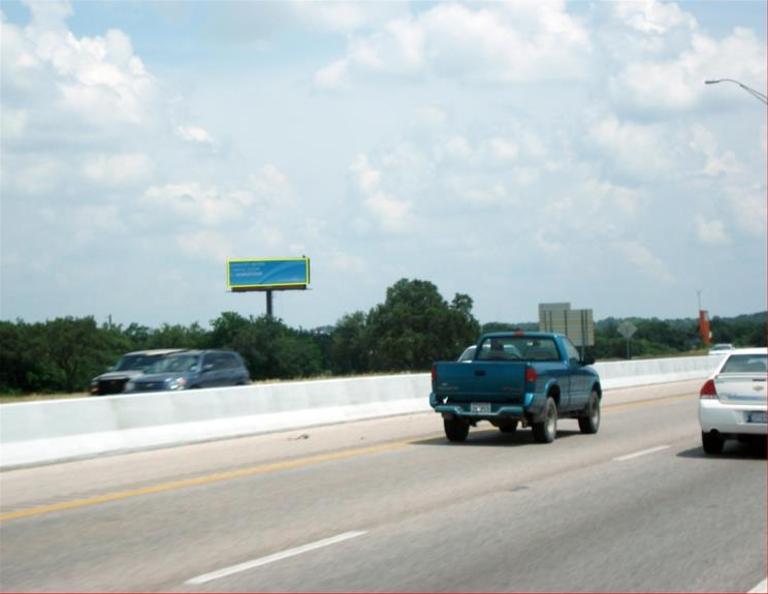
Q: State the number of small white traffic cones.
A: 0